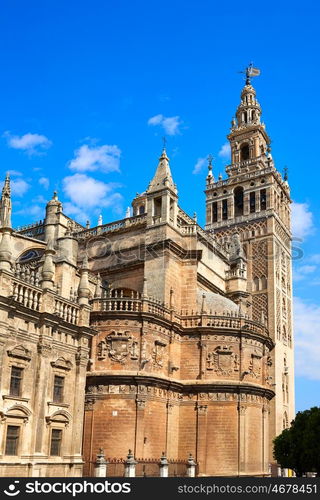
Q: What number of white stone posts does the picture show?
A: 4